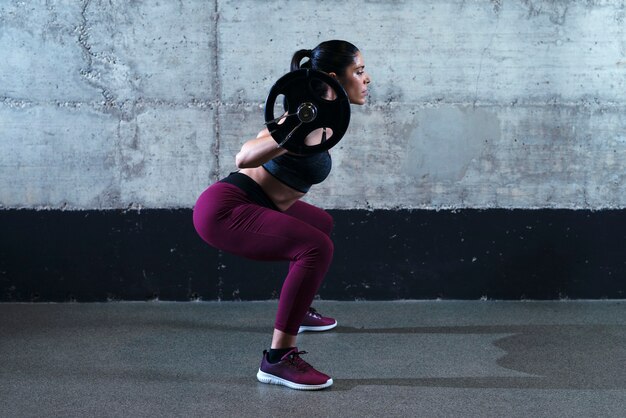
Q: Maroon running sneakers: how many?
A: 2